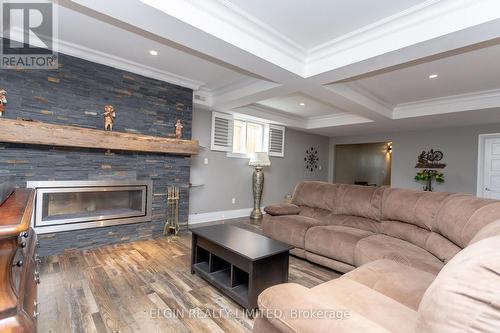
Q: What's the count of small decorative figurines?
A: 3